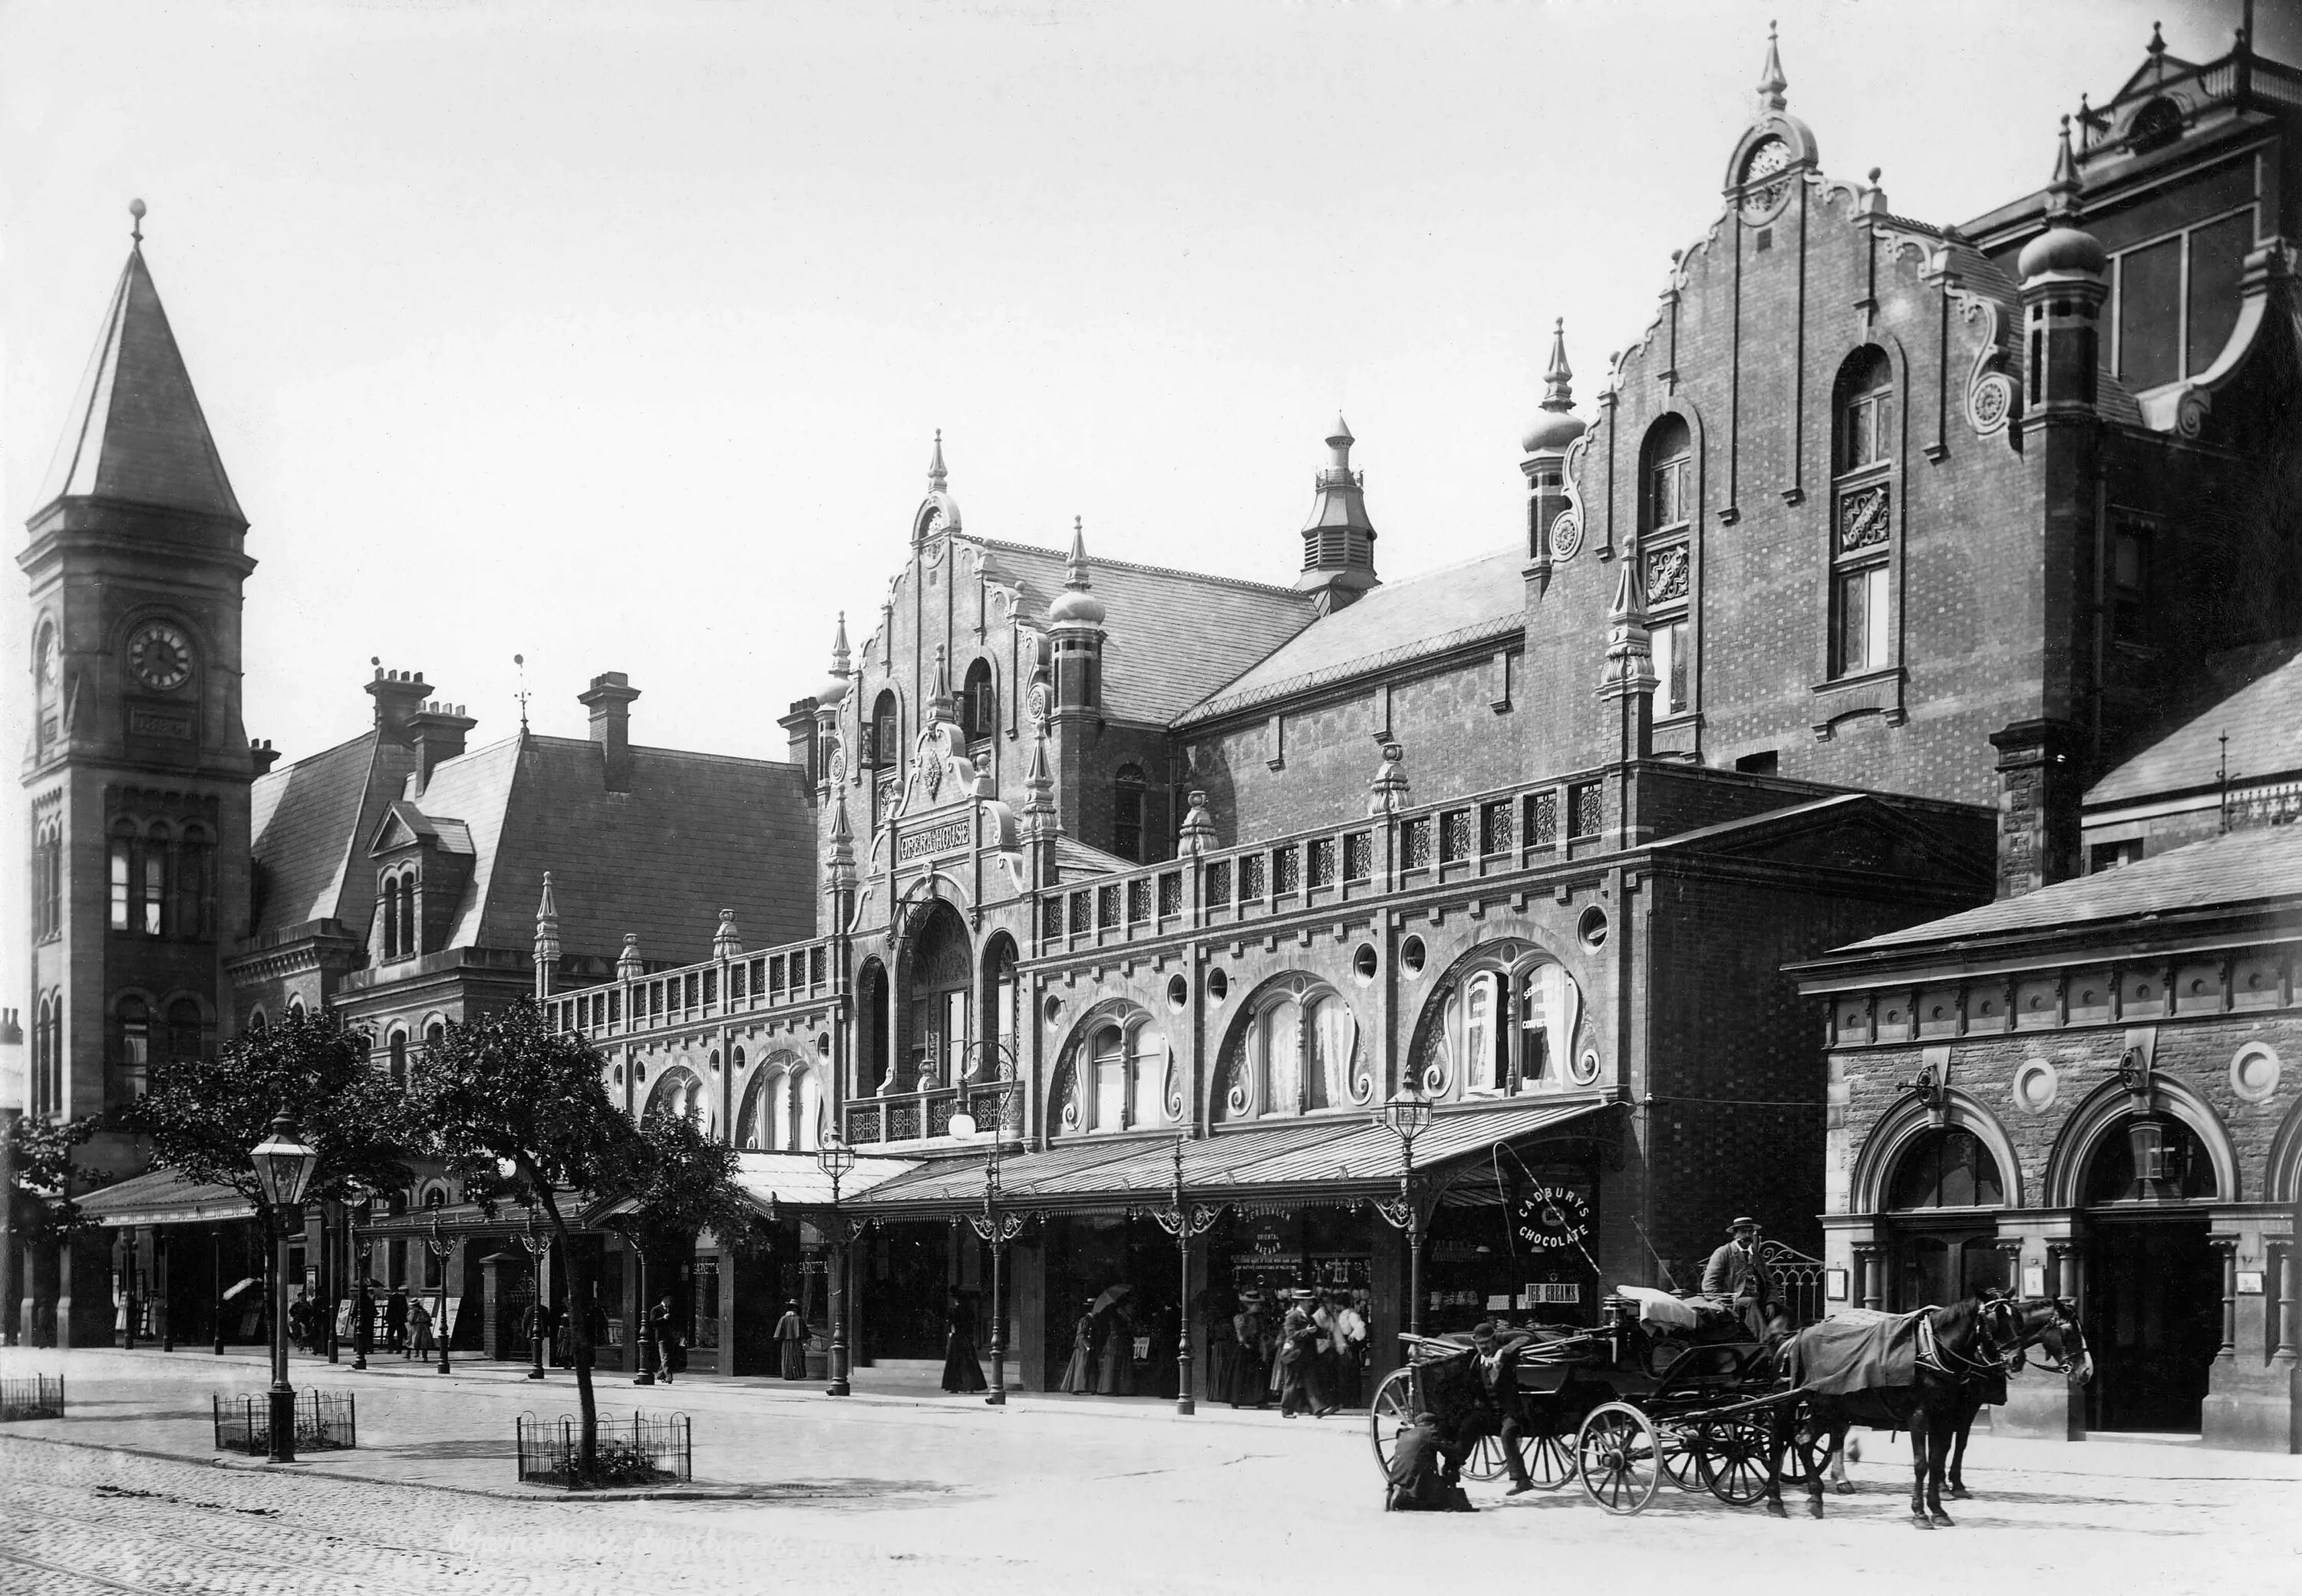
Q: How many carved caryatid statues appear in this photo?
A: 0